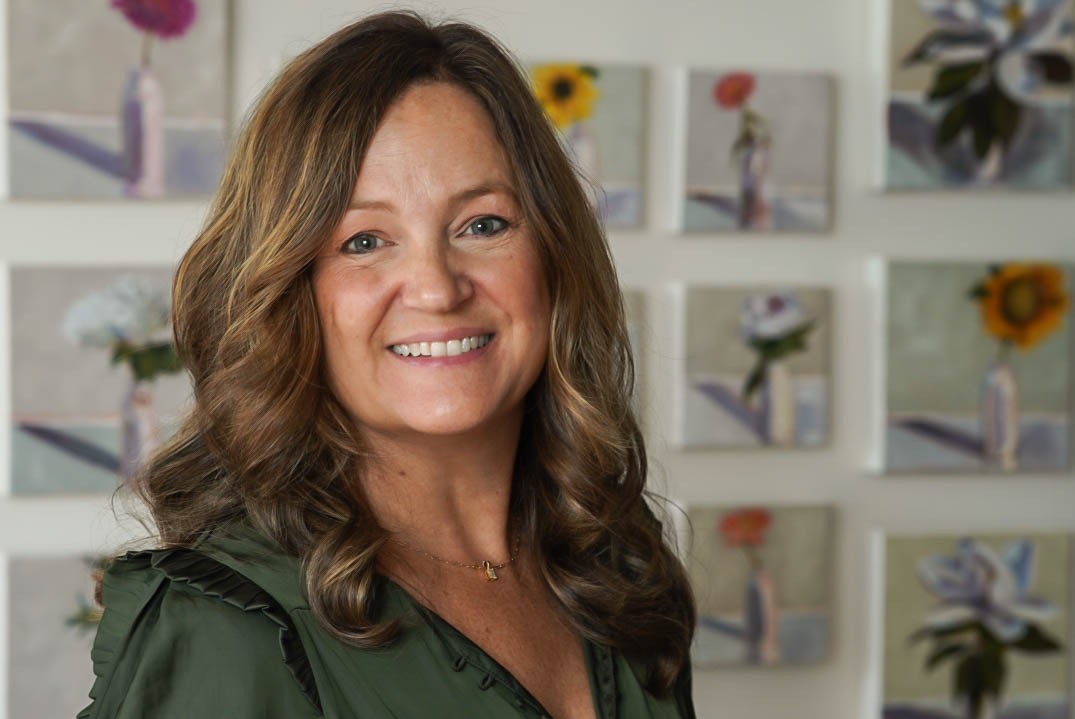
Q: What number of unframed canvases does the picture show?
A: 11